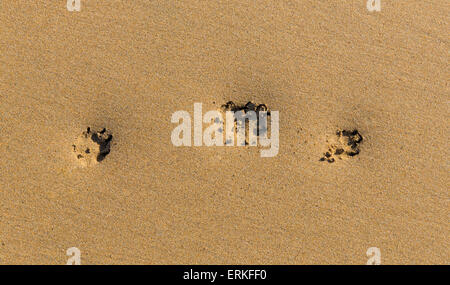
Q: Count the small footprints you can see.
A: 3